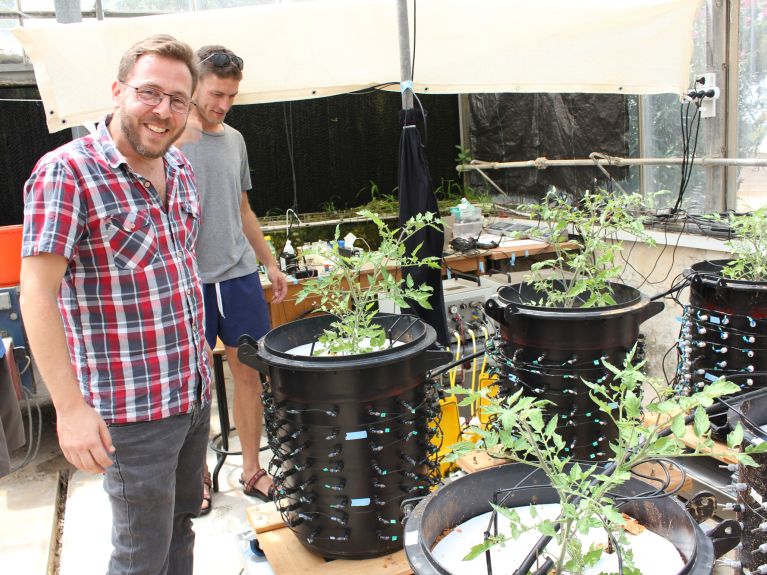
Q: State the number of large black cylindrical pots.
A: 5